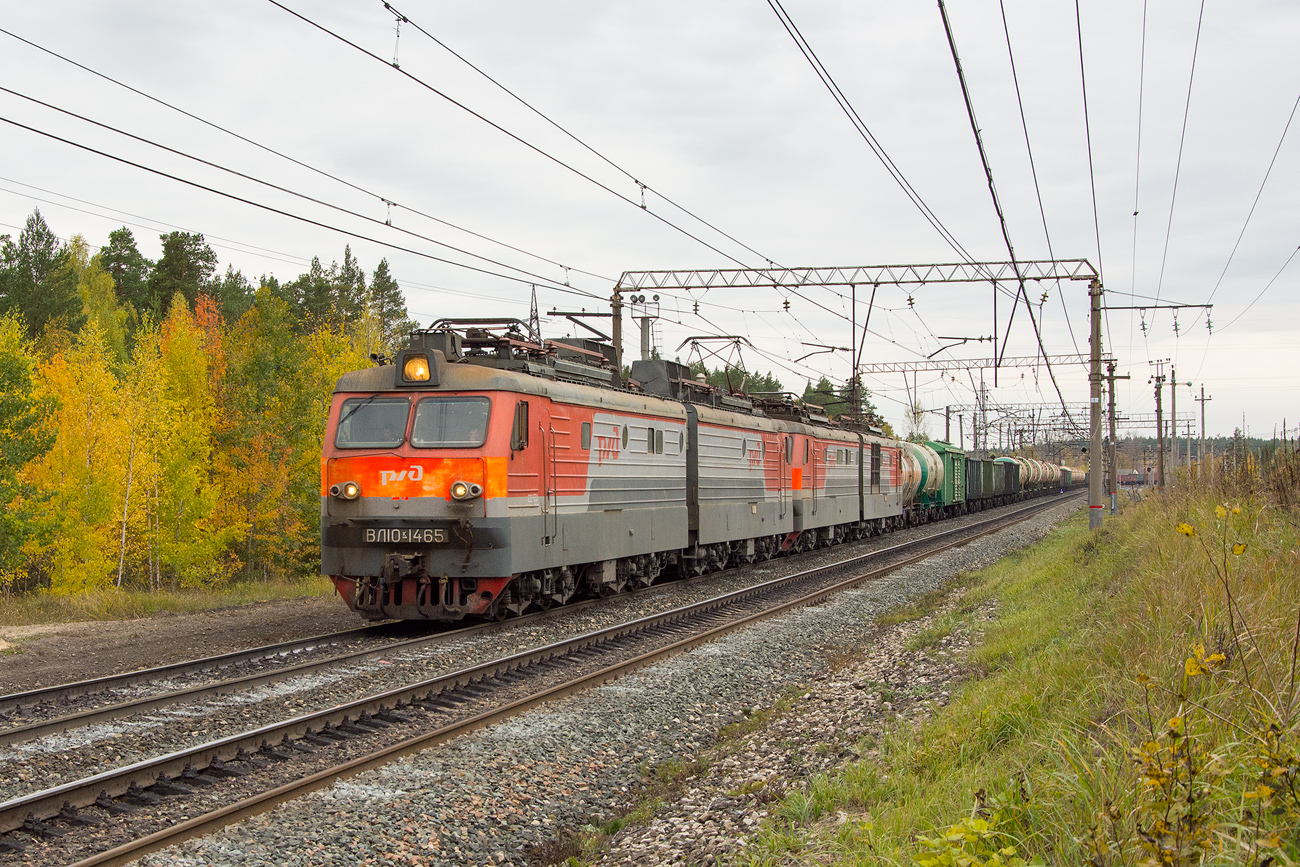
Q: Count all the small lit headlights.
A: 2